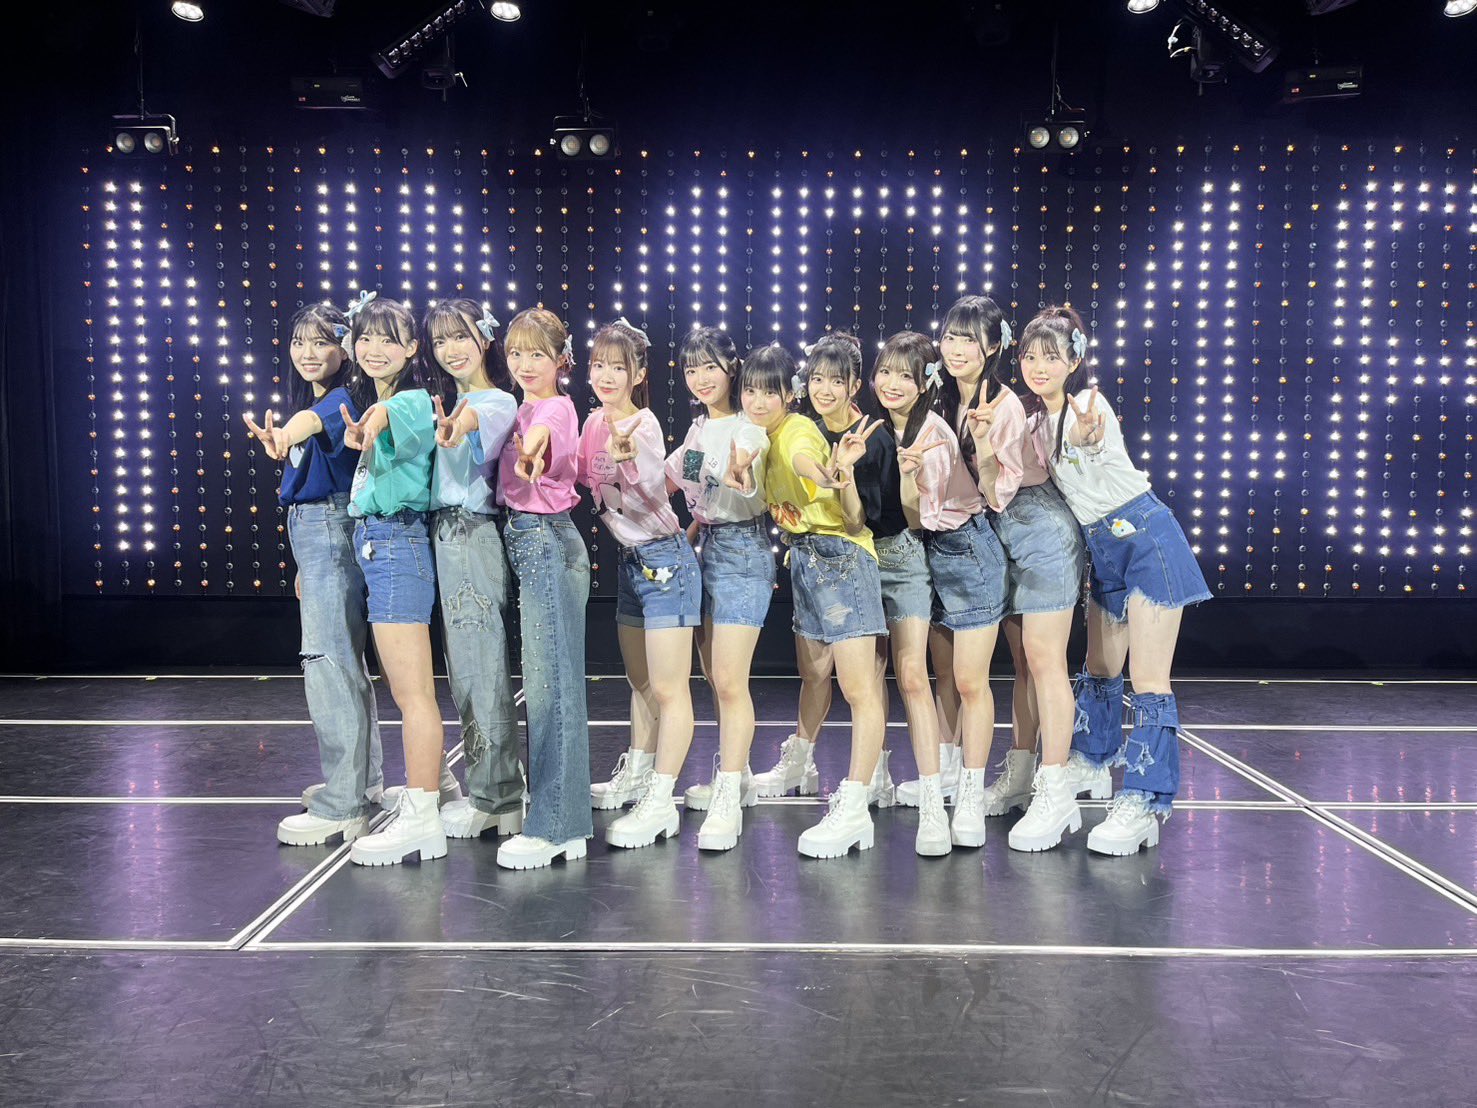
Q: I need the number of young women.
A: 11